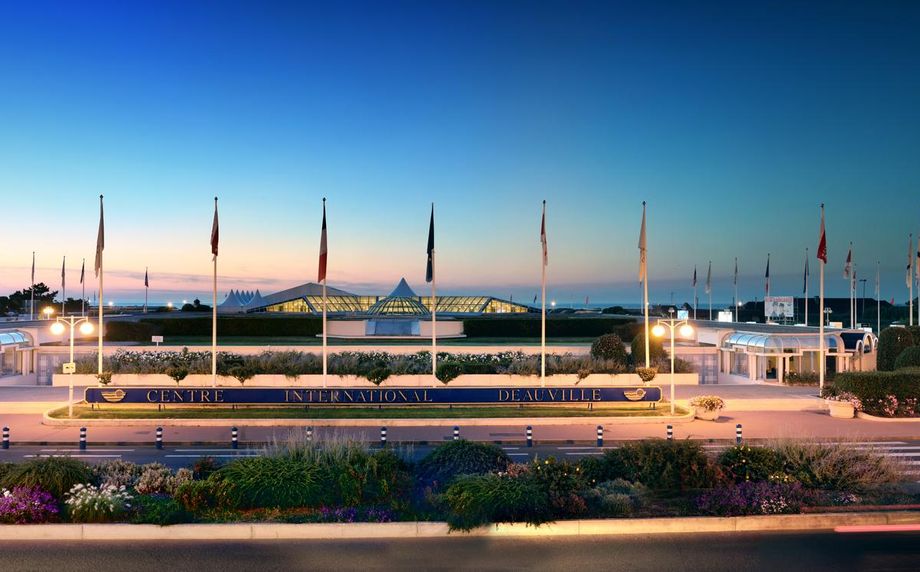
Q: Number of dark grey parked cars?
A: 0